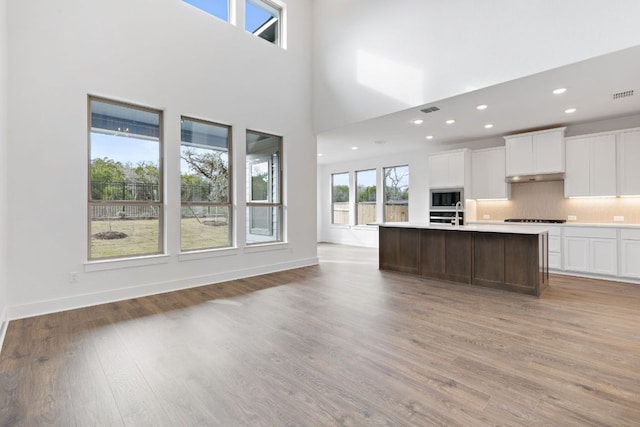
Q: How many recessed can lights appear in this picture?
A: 9